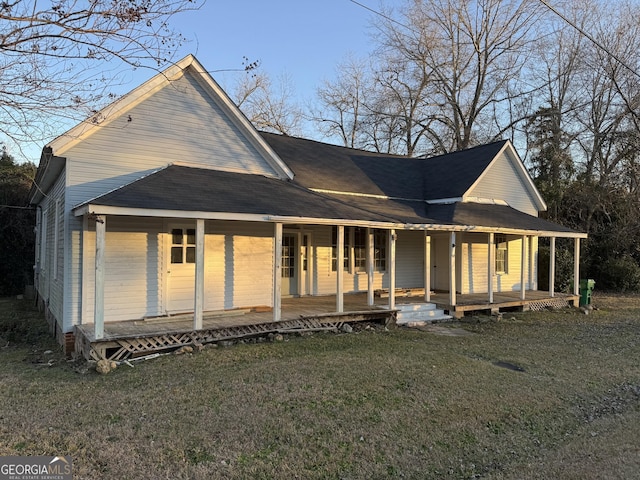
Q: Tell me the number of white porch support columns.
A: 12